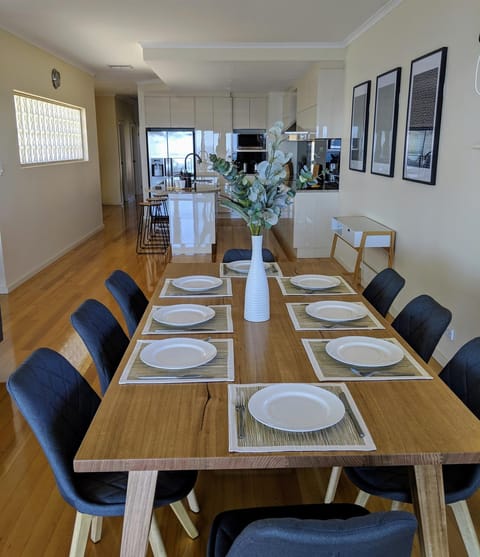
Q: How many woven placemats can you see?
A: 8